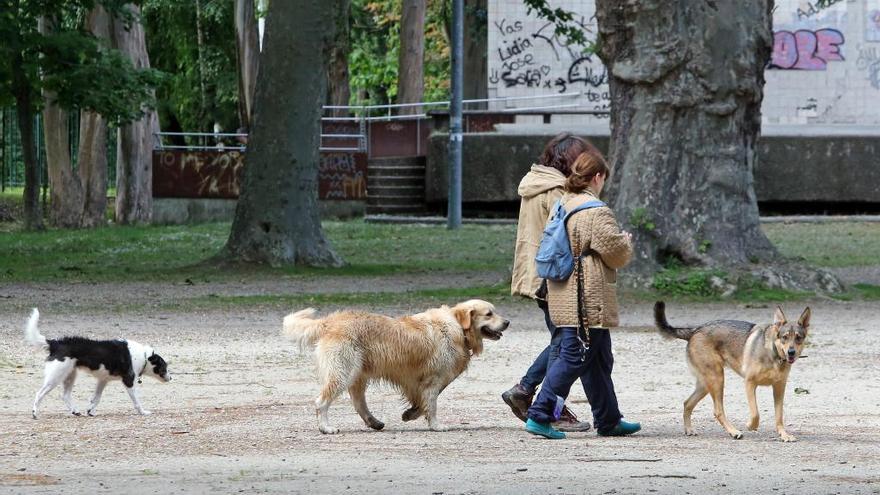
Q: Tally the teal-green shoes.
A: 2